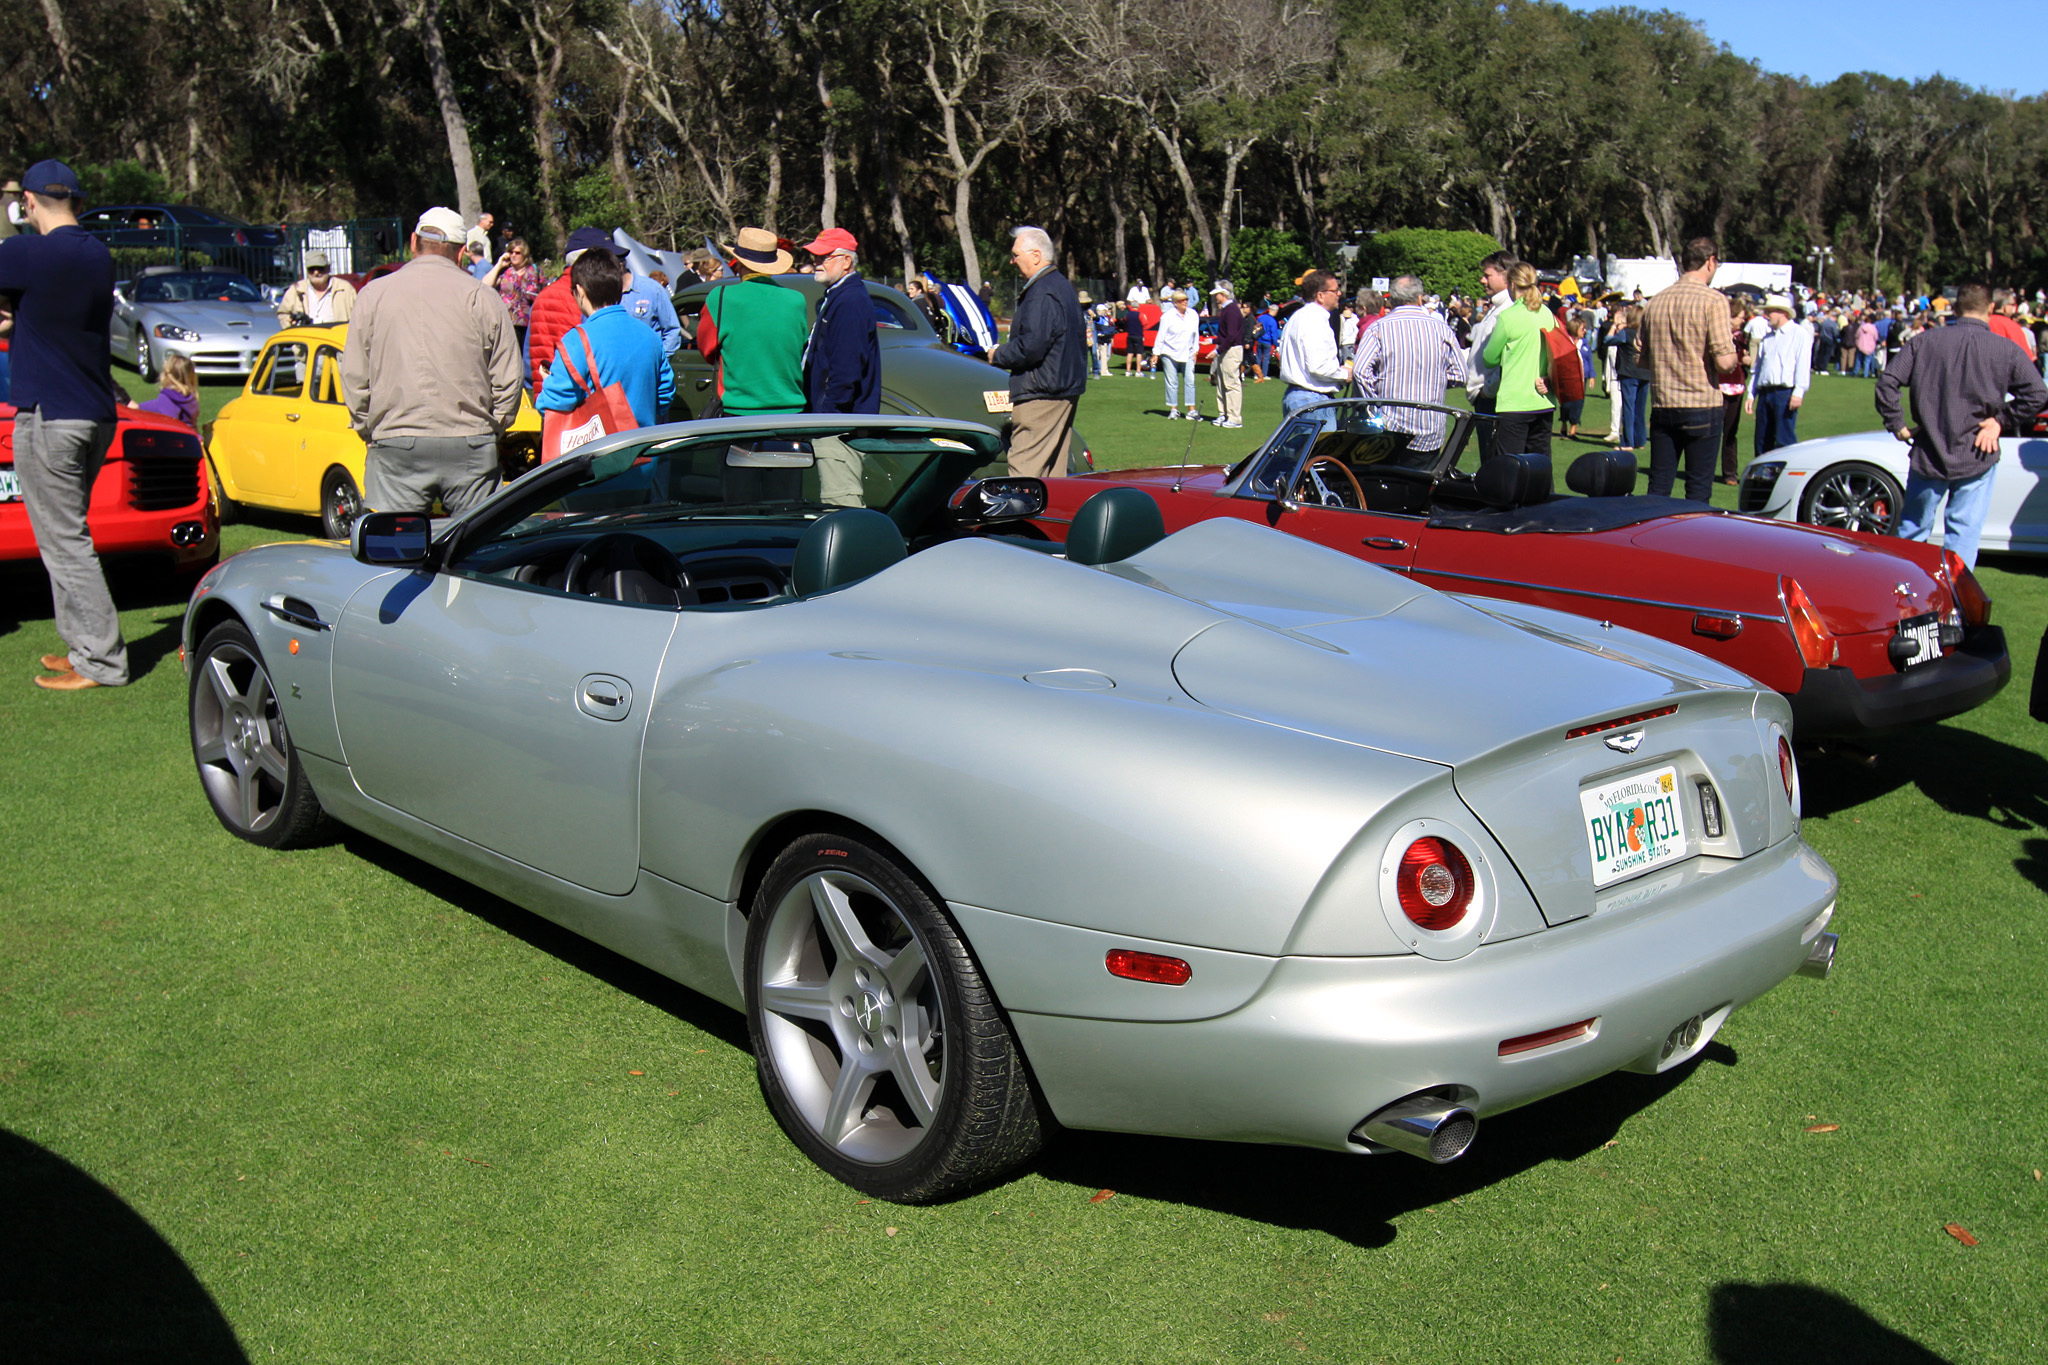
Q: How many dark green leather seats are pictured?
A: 2